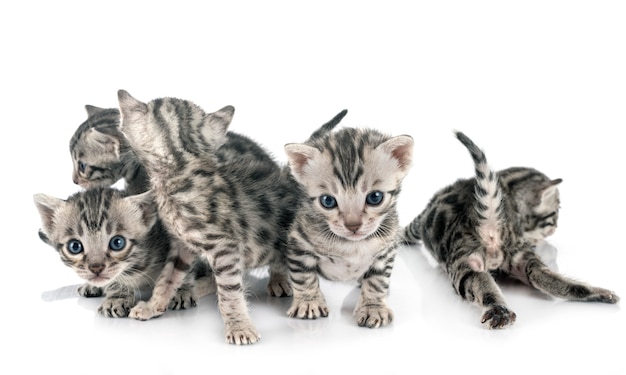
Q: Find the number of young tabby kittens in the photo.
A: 5